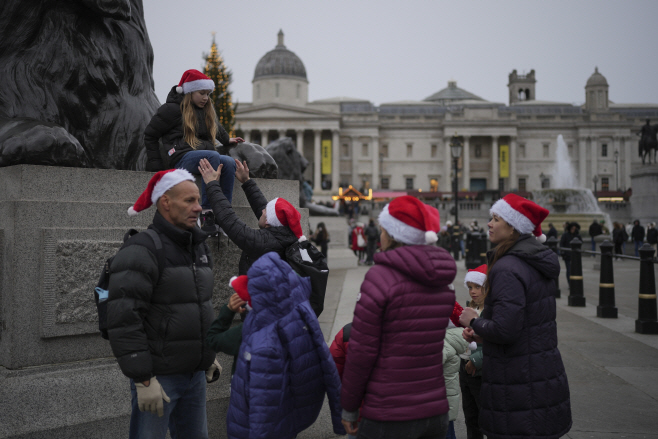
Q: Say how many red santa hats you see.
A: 8